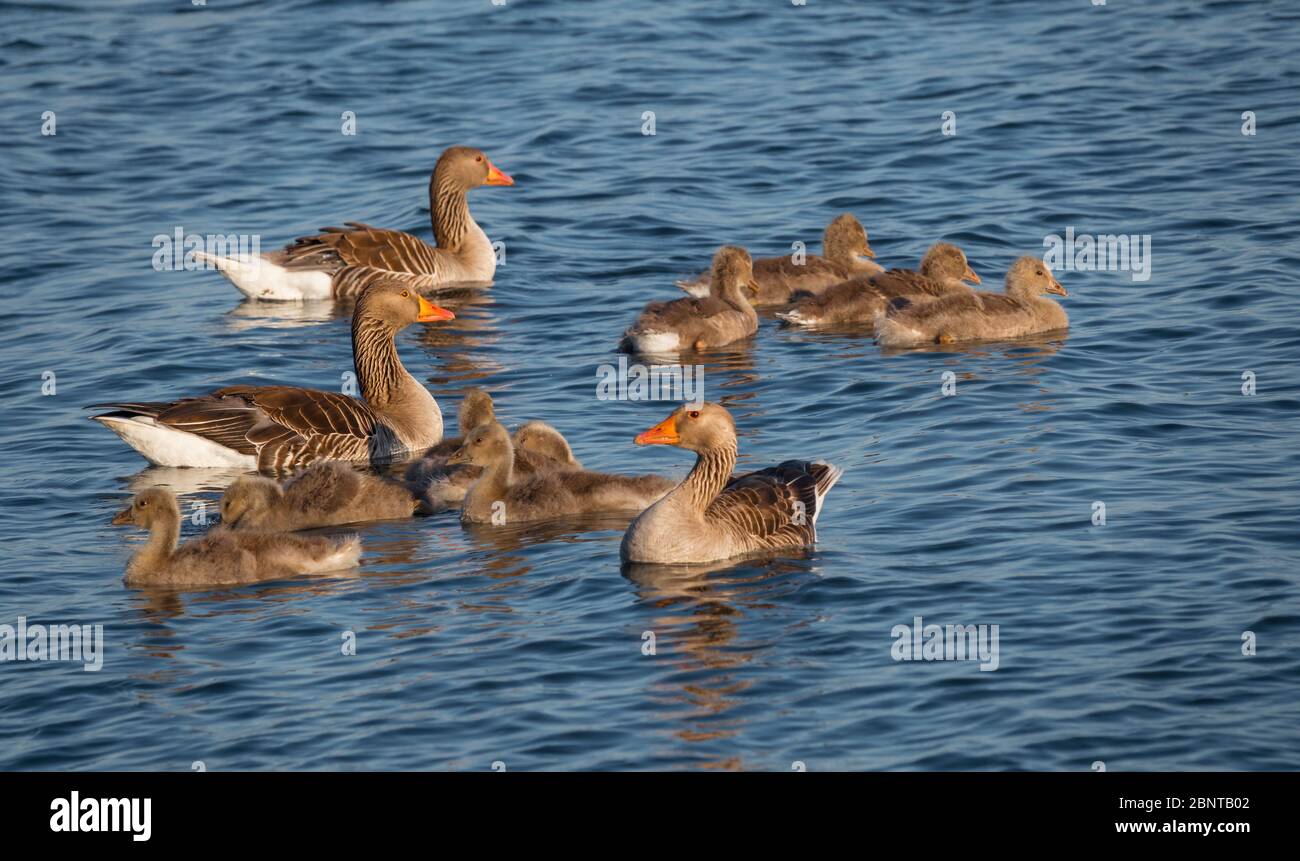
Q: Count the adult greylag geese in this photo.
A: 3